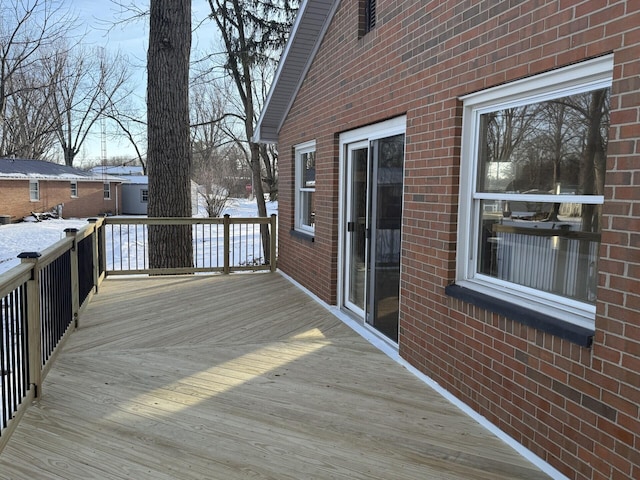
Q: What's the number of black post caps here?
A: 6